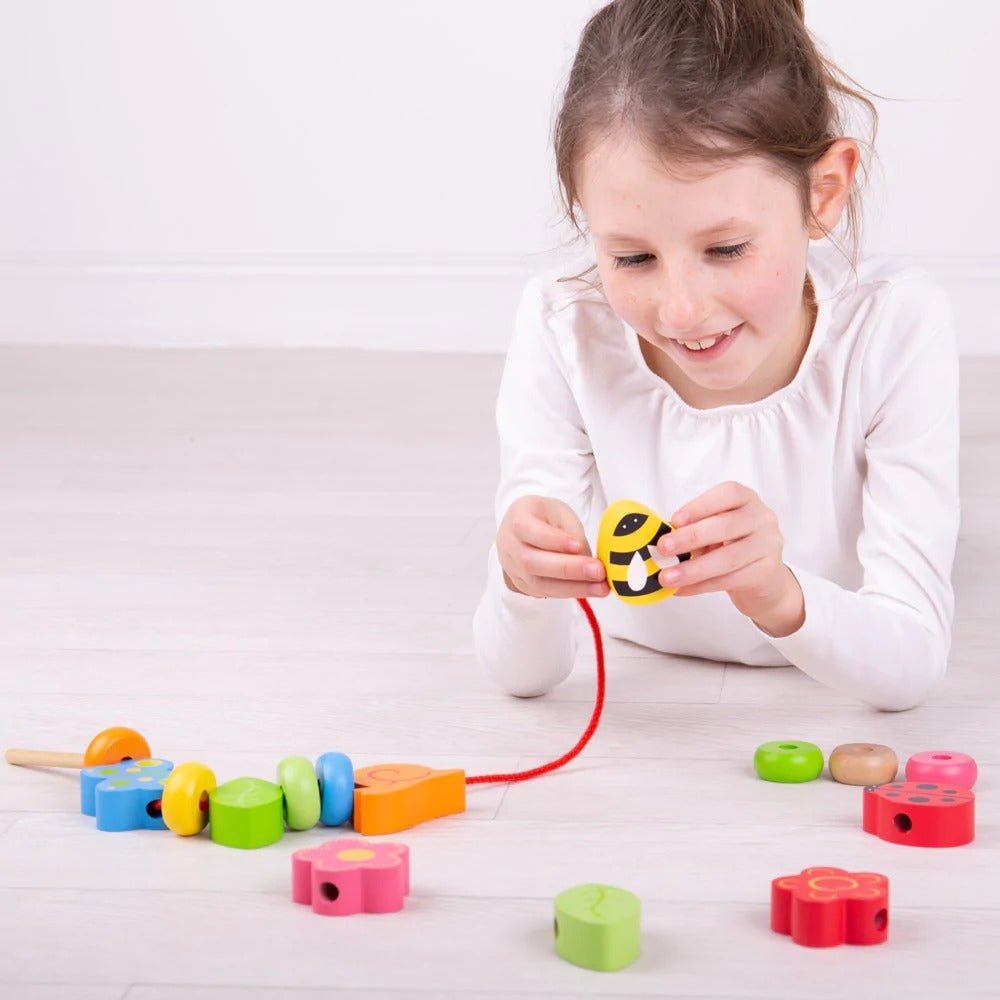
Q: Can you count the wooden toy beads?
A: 15